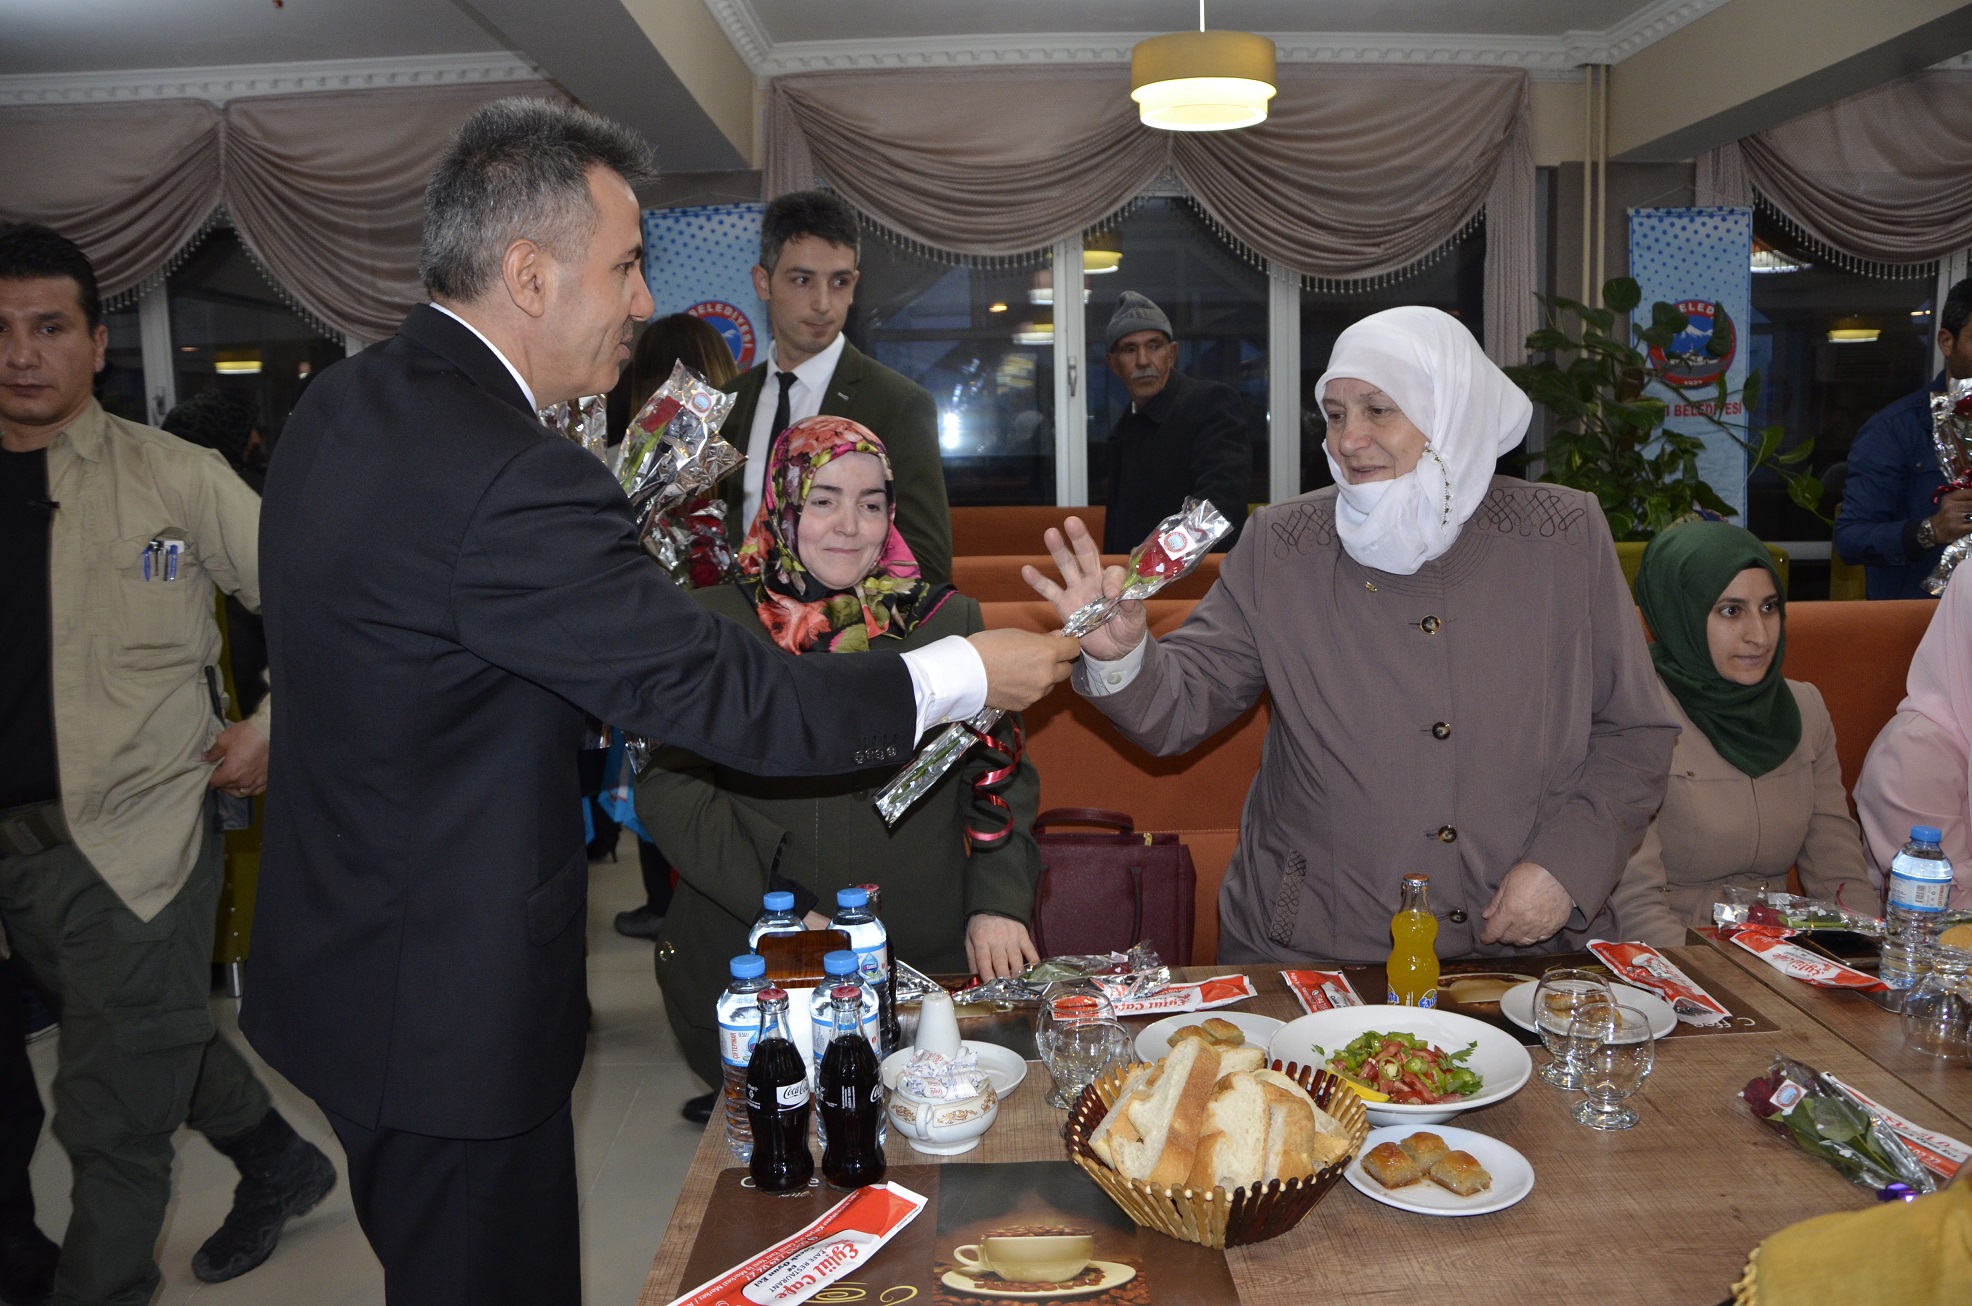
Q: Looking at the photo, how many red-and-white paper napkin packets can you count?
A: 6